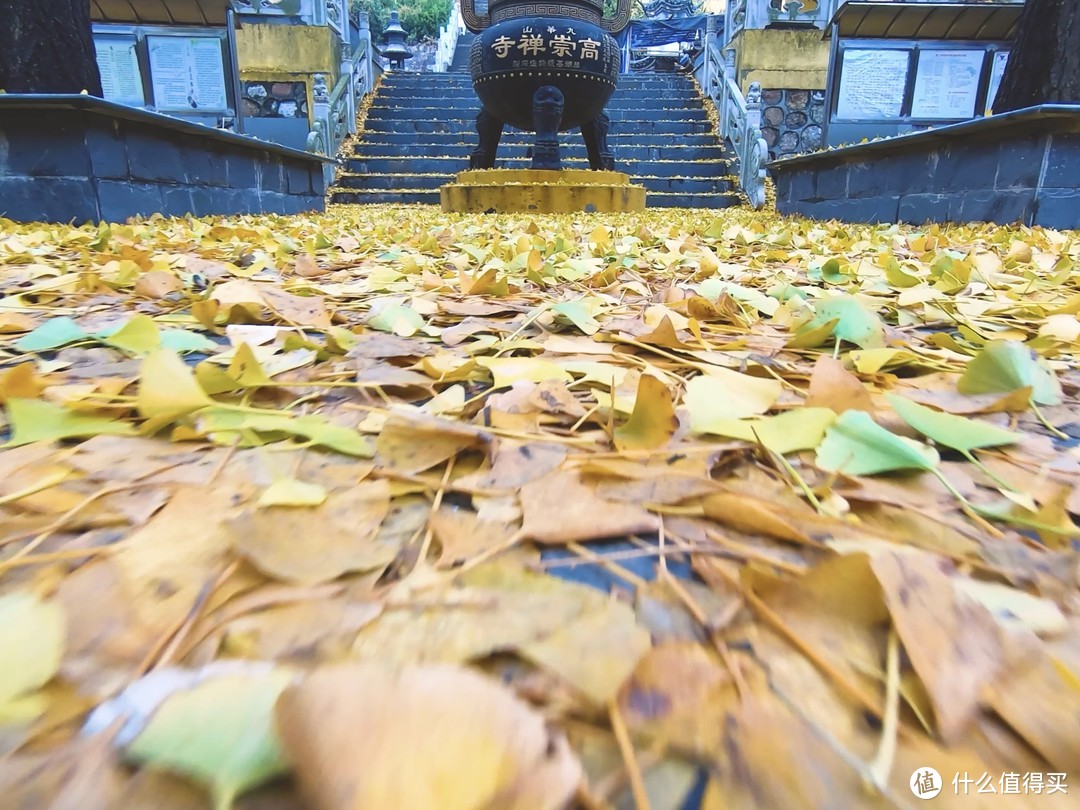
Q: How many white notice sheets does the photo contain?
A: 5